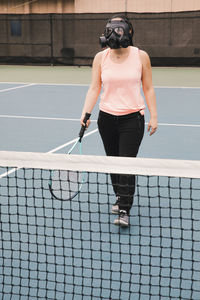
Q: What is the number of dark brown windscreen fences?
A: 1